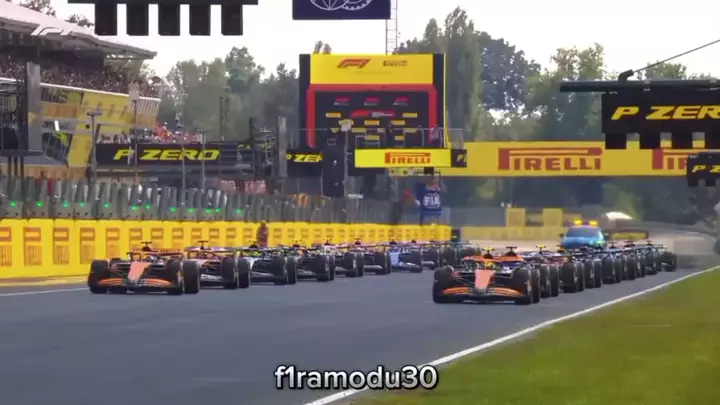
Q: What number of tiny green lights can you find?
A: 12